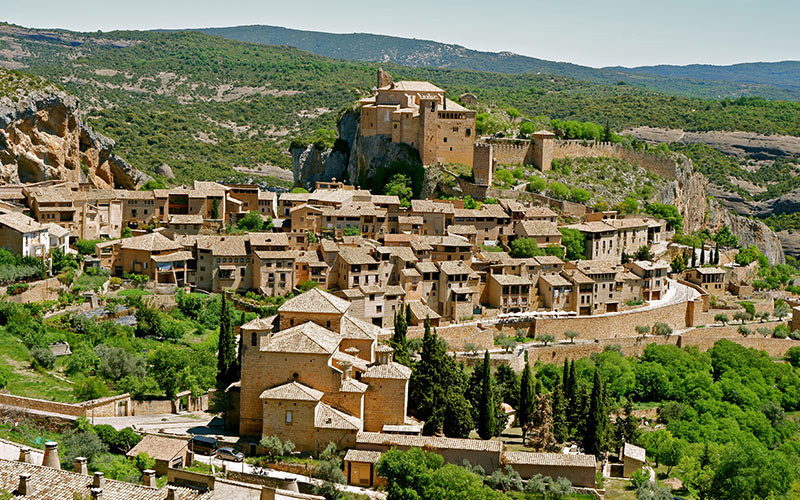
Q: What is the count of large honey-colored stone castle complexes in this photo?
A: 1